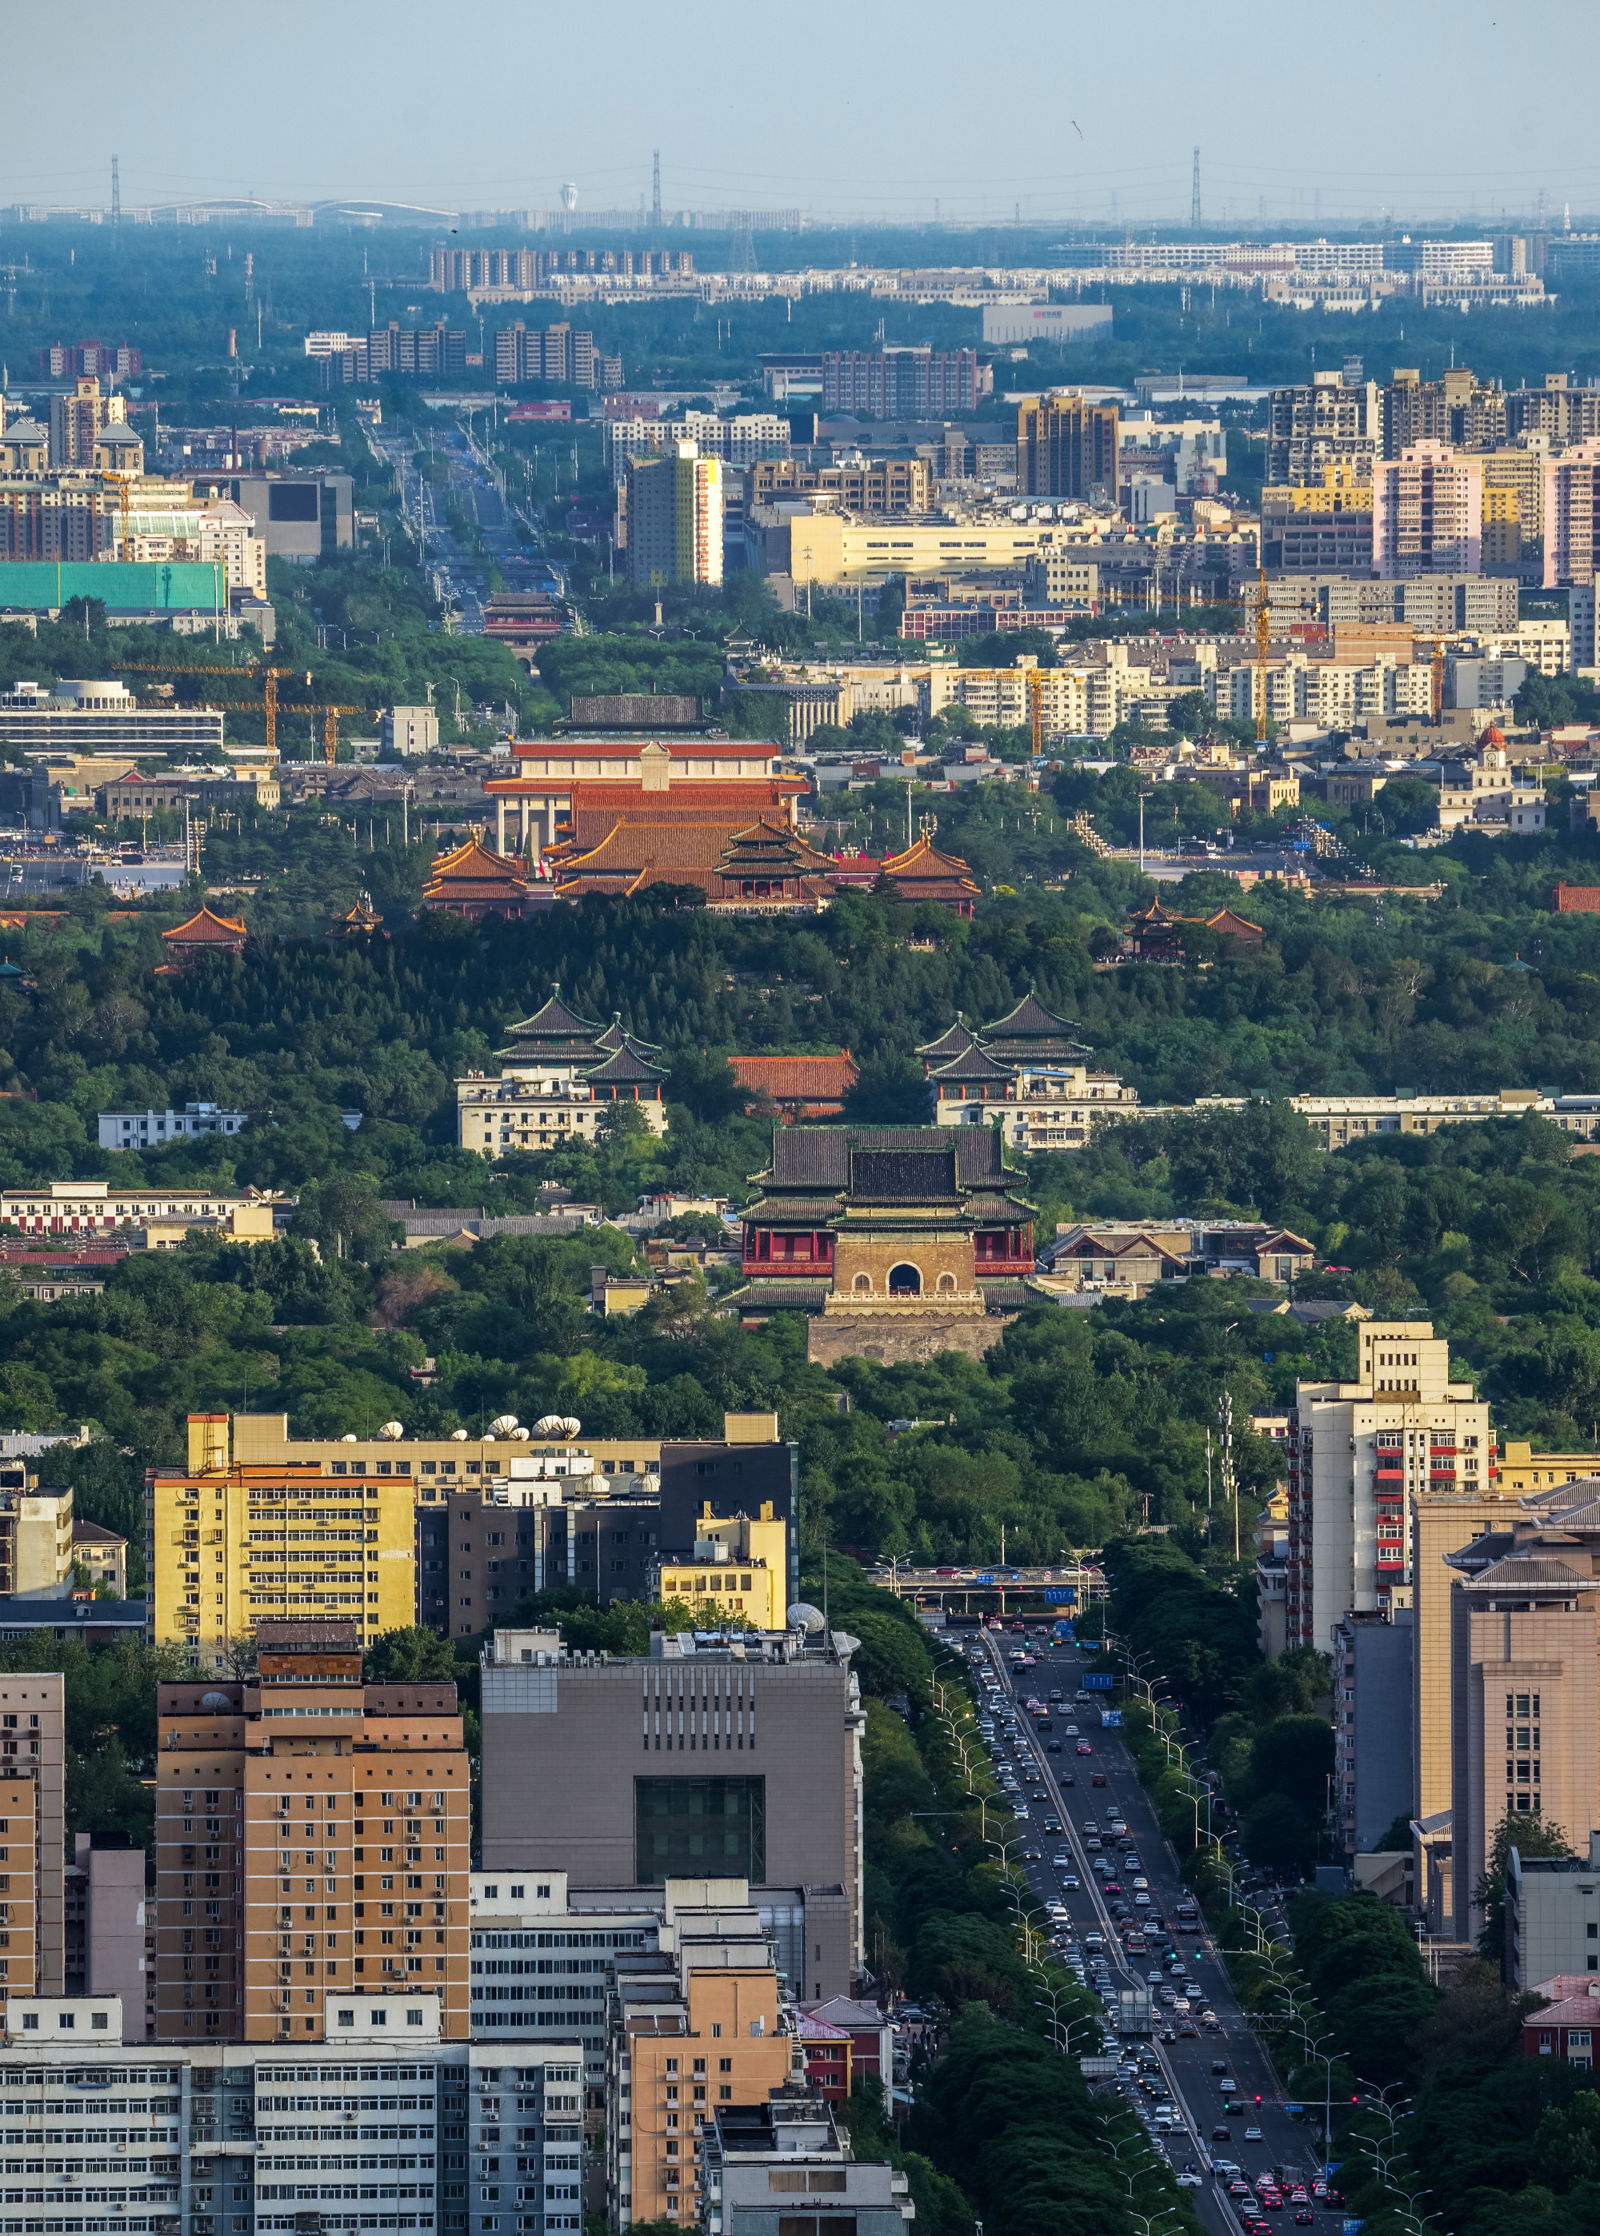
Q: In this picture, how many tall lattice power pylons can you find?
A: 3